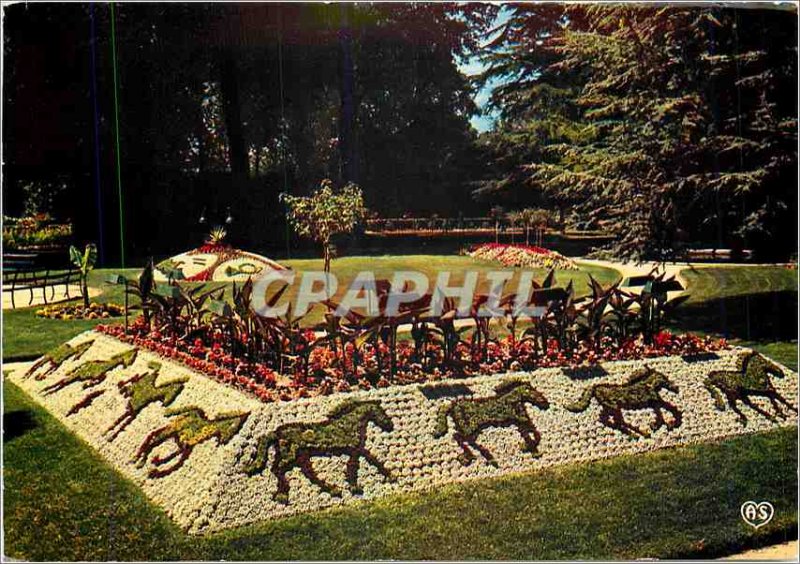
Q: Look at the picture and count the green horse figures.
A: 8